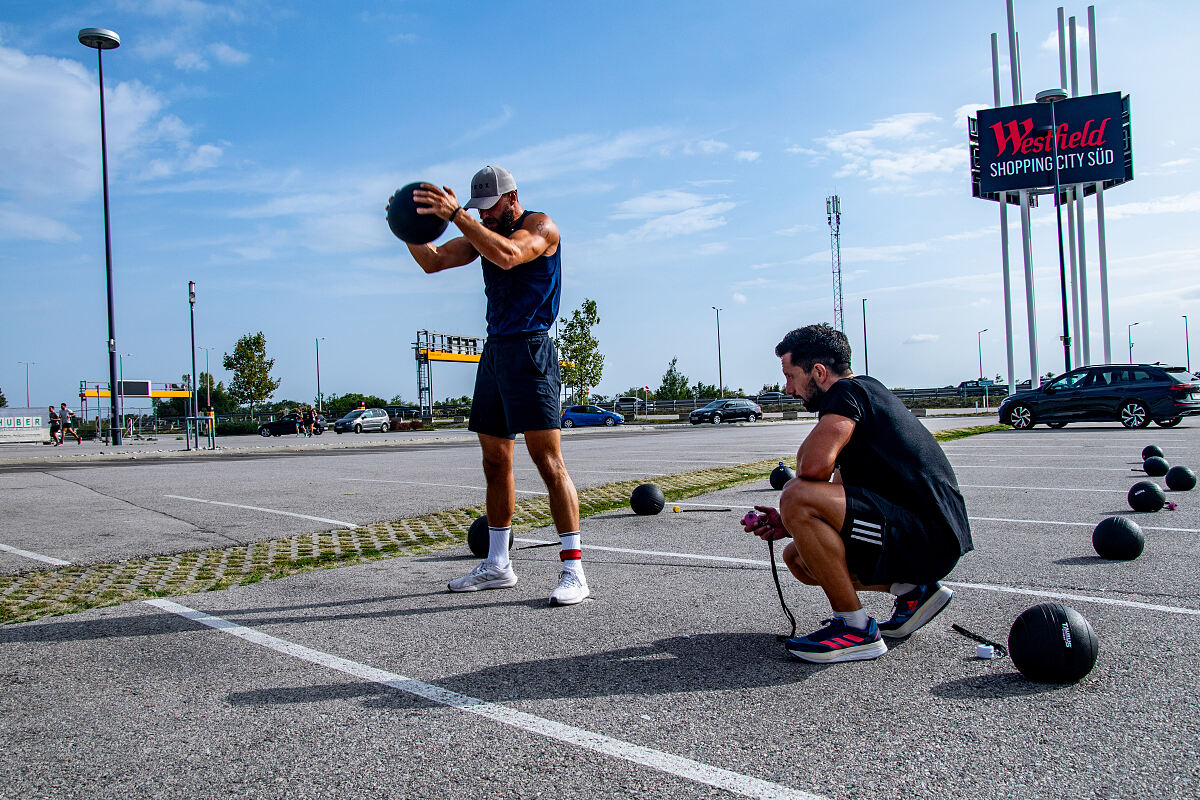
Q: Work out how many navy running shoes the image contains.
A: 2